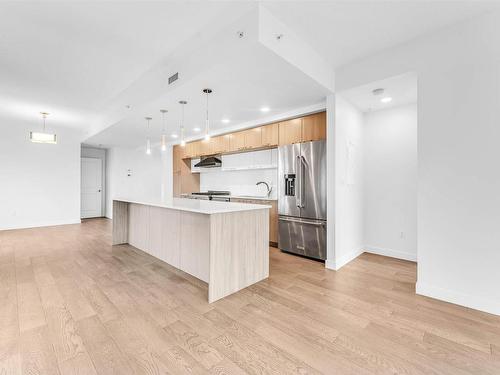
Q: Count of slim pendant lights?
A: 4